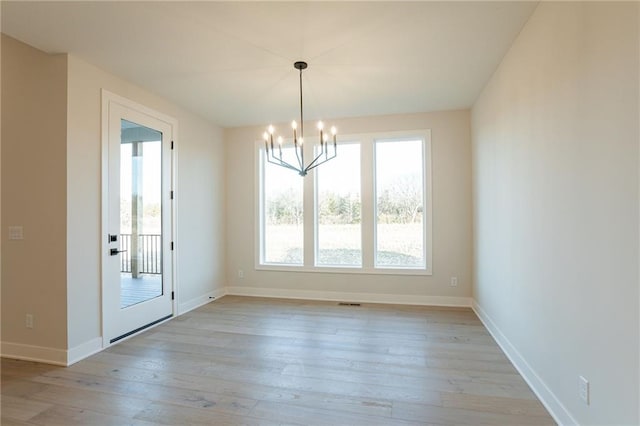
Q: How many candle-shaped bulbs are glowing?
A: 8